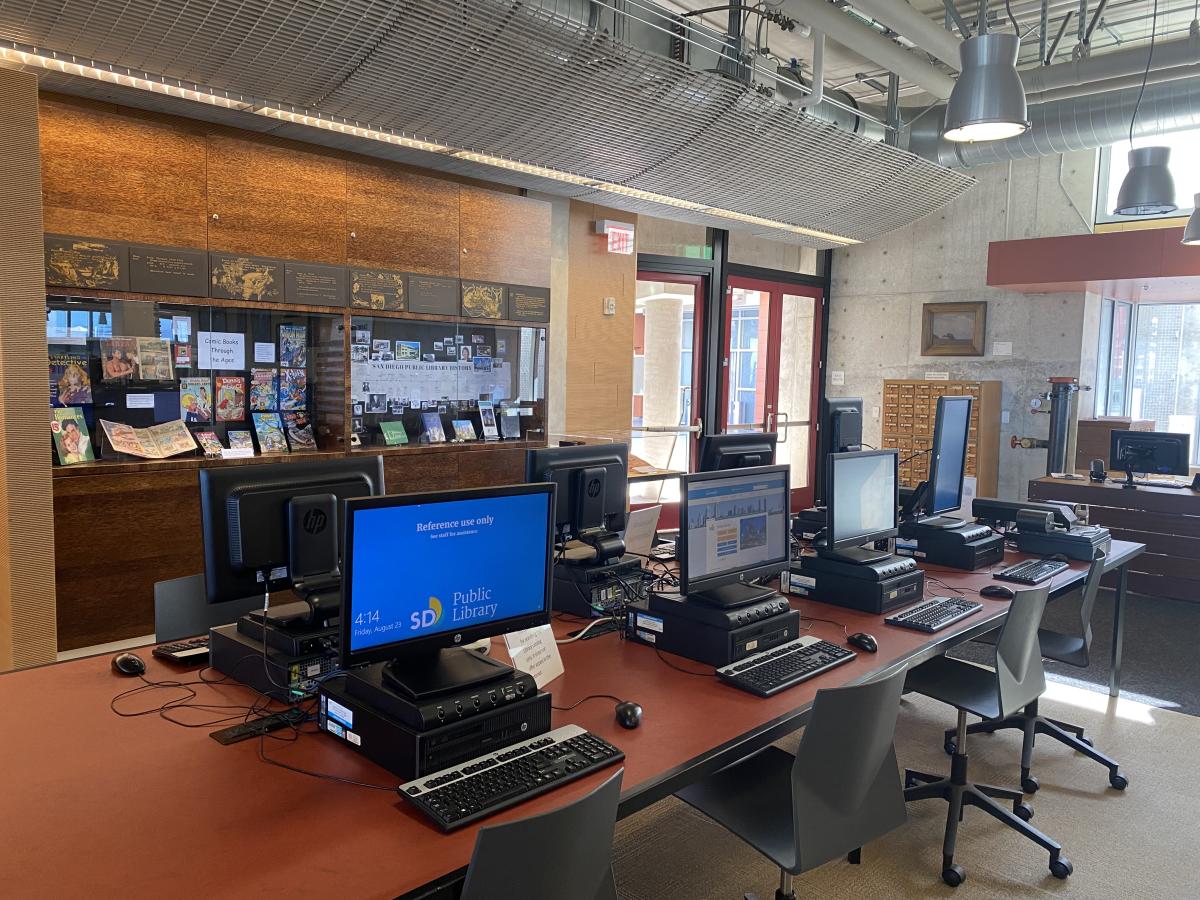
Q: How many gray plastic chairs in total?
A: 5